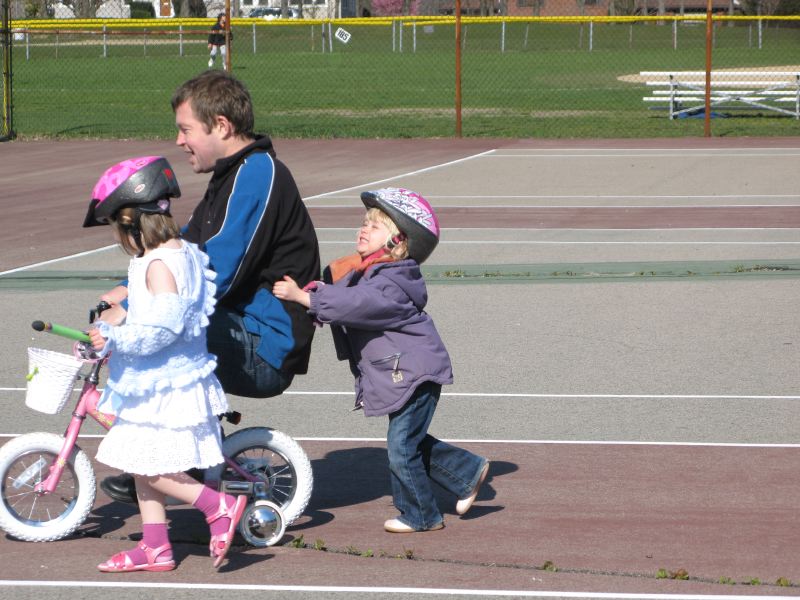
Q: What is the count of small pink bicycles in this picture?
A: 1